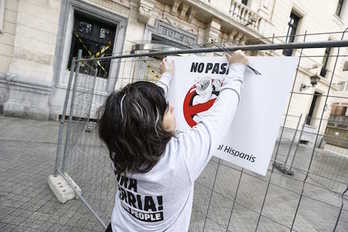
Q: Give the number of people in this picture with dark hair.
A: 1